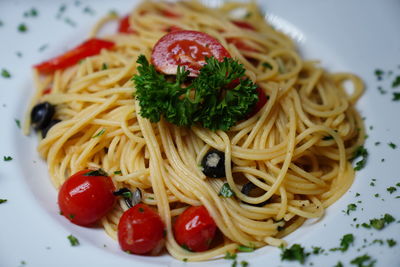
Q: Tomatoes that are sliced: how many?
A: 1